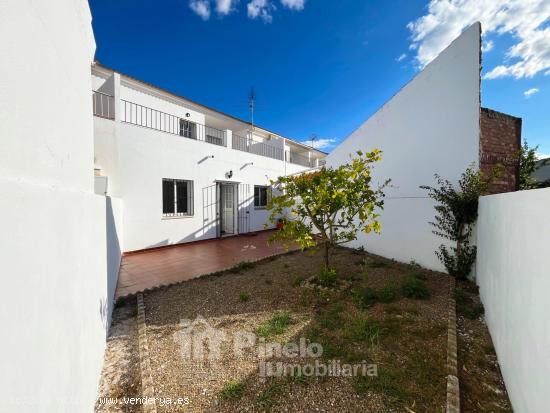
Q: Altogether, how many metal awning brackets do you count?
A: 2